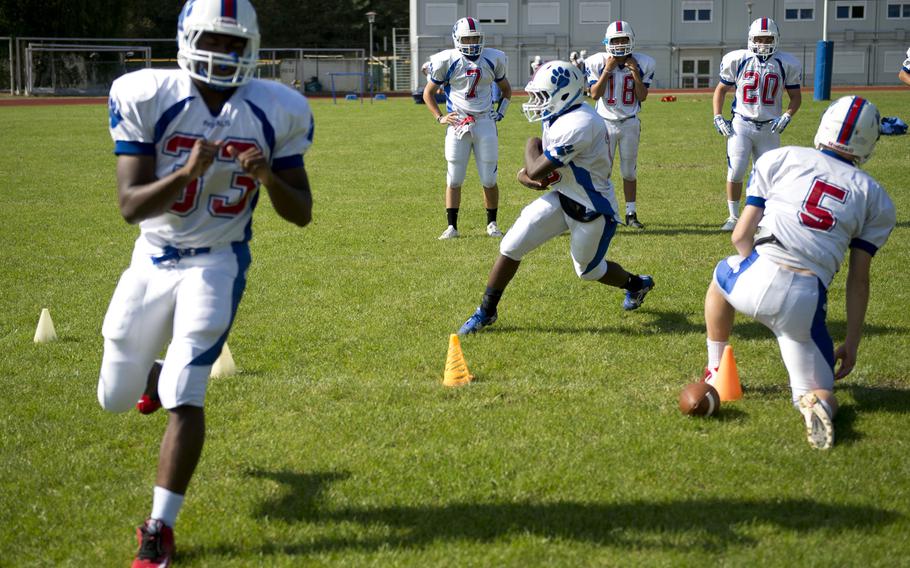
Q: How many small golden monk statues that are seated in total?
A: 0